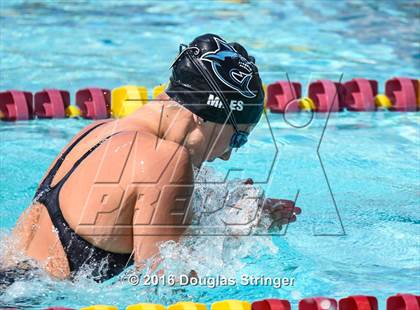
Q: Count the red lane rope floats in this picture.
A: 12